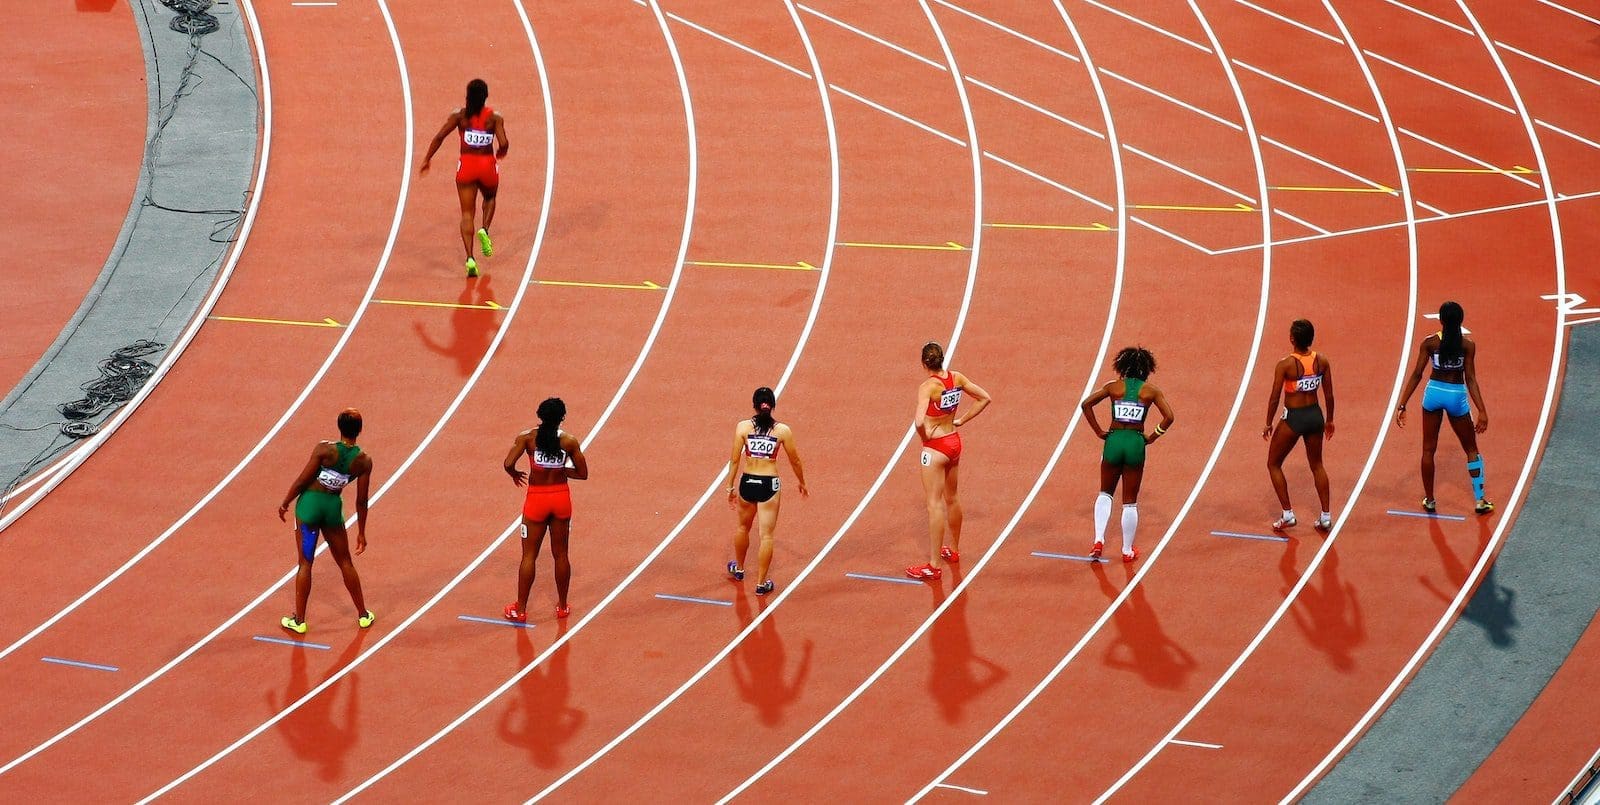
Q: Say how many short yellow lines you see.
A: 9